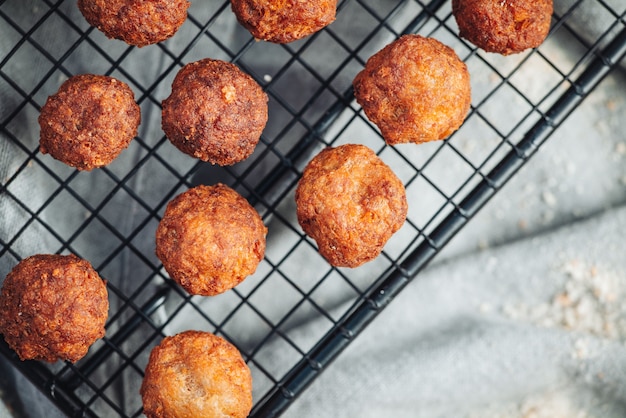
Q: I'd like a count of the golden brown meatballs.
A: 10